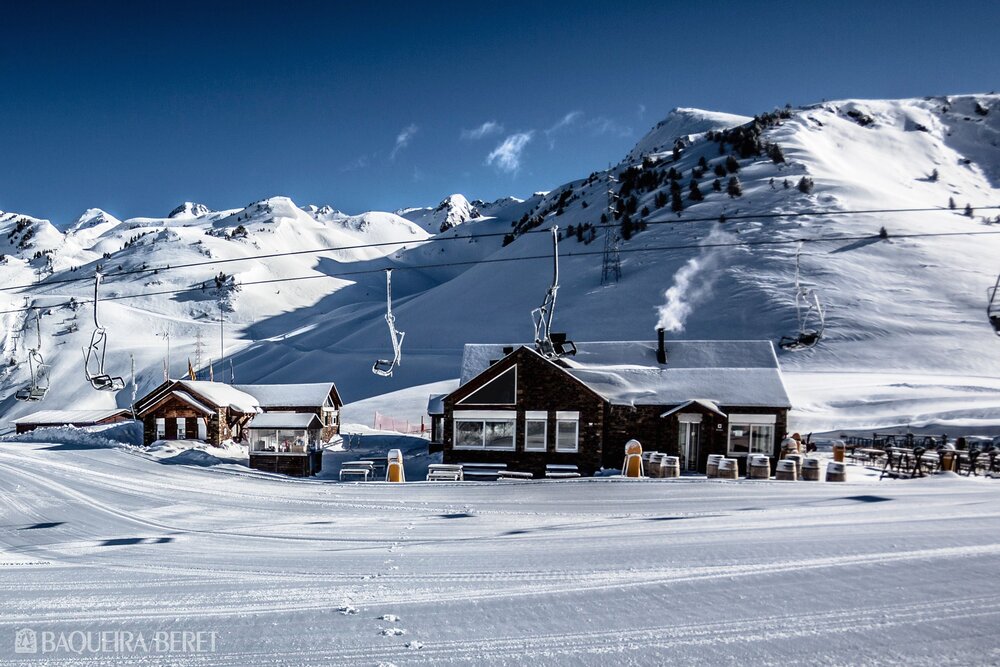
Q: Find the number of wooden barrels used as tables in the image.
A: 11